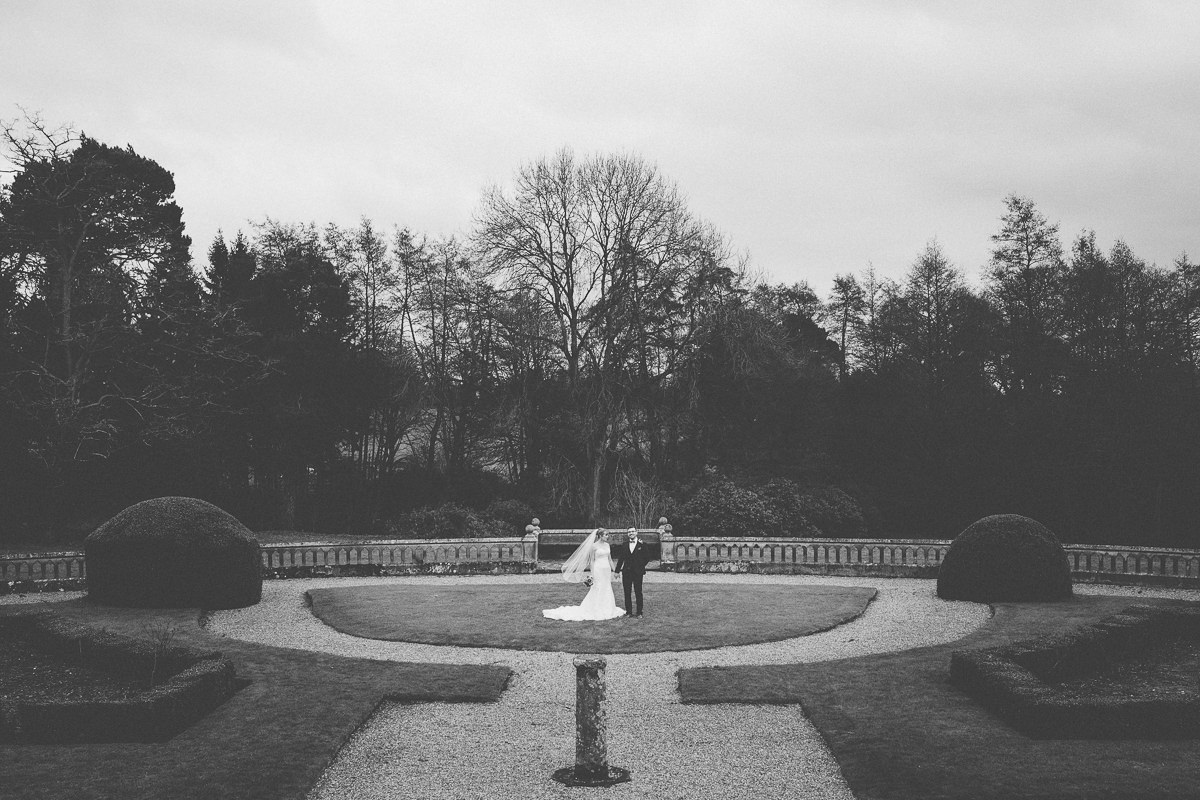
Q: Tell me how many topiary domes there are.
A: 2